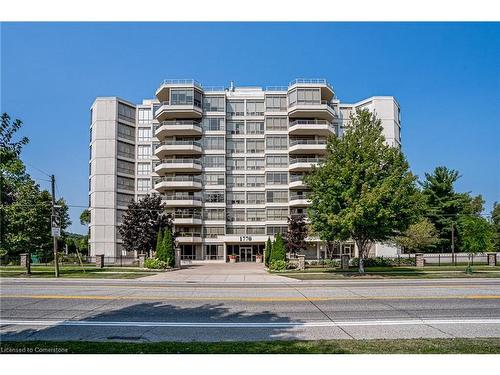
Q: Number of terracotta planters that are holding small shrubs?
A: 2